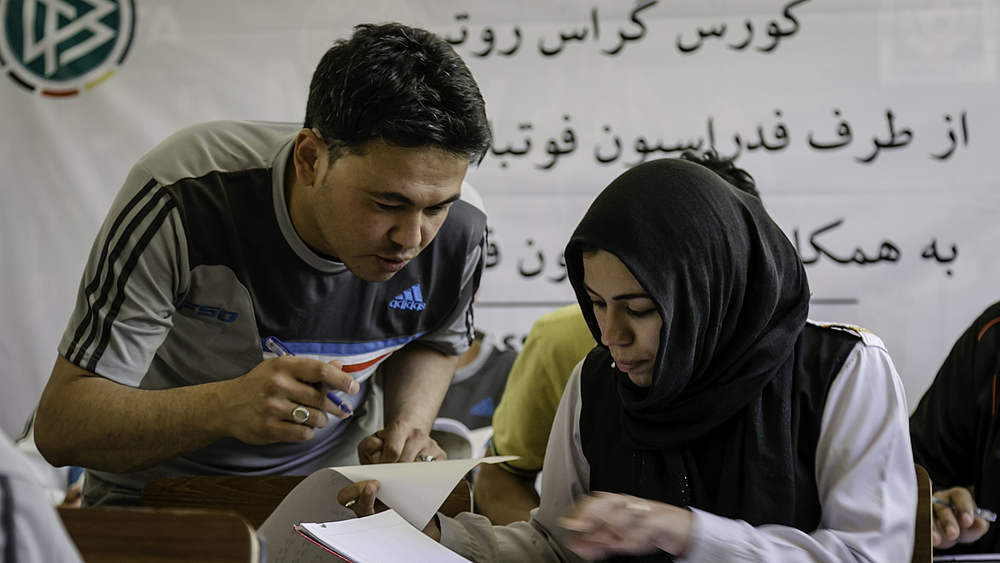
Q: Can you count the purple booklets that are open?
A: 0